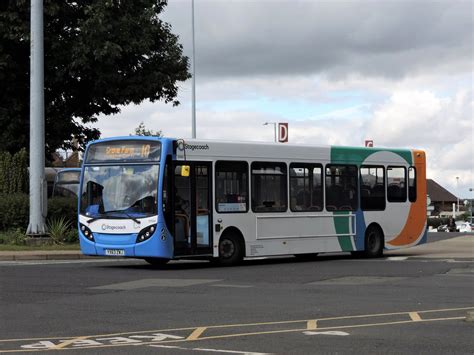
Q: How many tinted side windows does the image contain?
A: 7